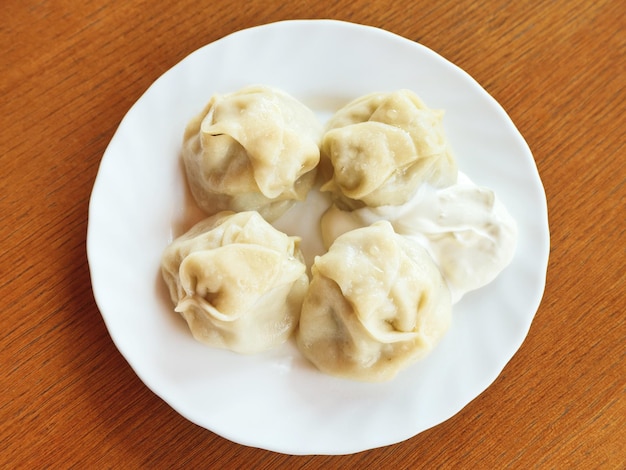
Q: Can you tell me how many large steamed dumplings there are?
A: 4